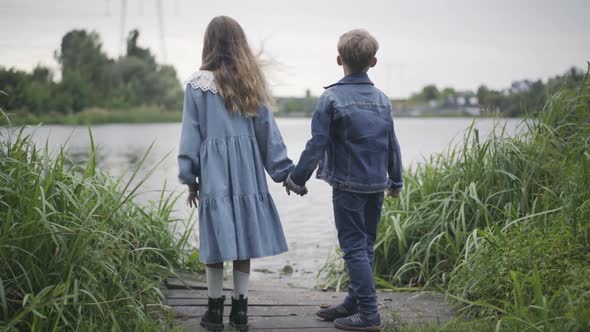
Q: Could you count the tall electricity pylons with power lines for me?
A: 2